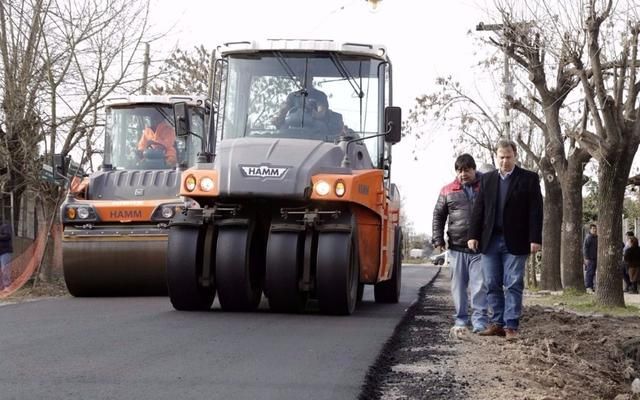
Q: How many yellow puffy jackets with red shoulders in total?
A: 0